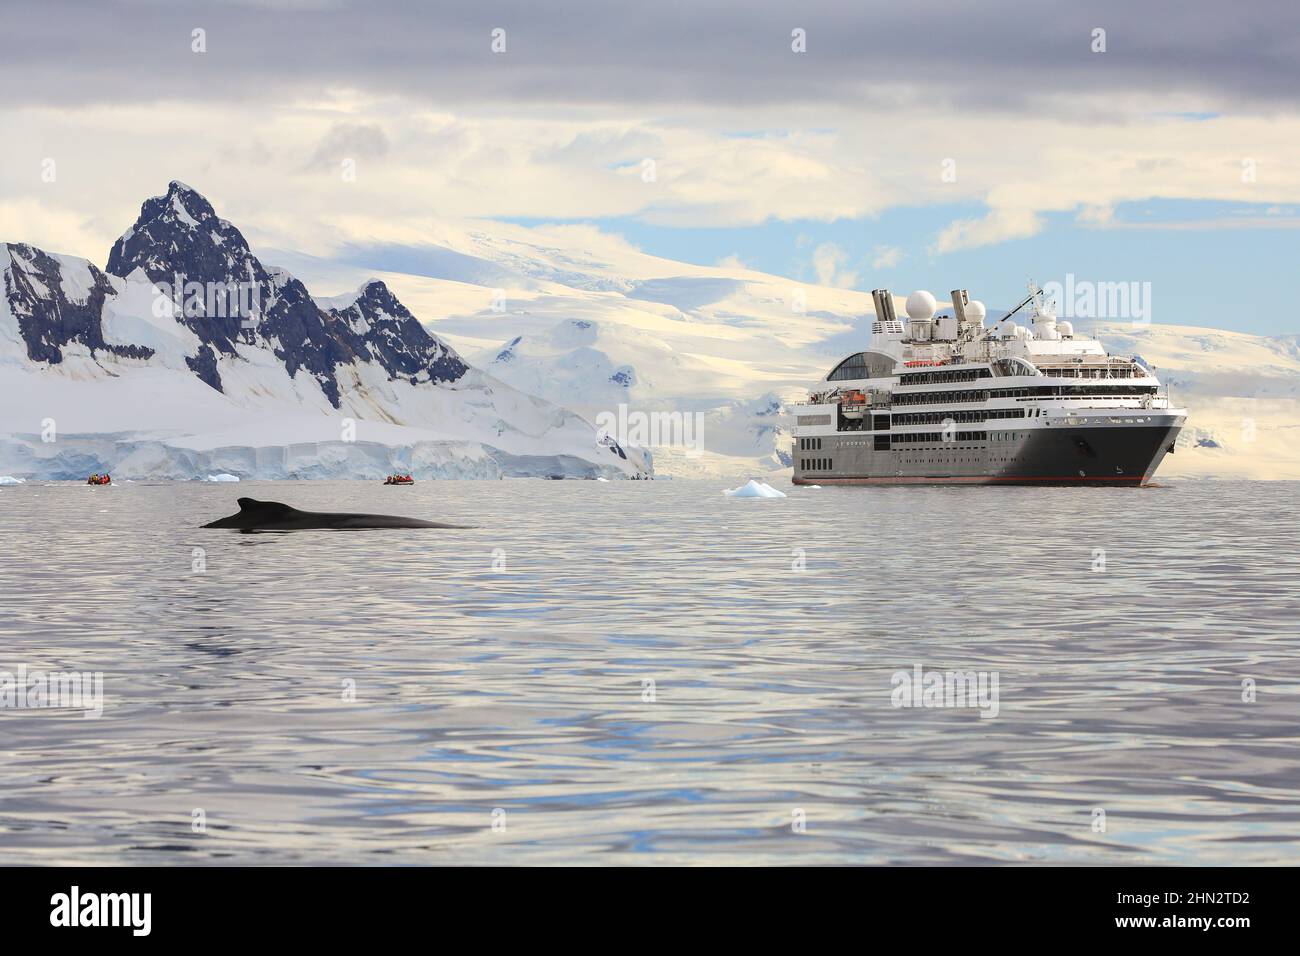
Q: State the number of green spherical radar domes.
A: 0